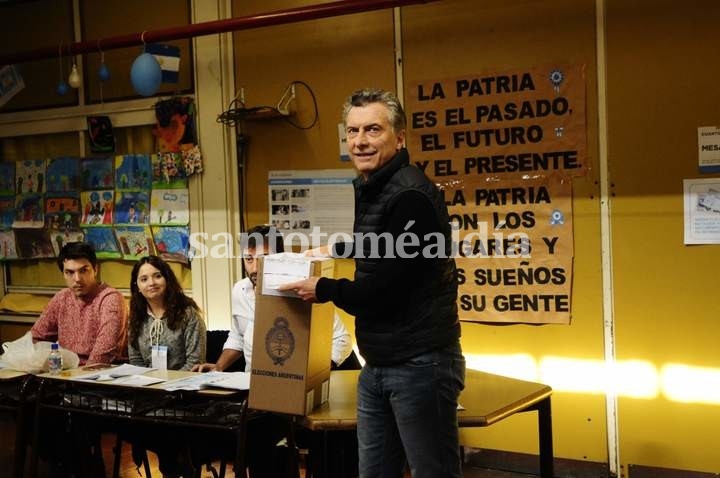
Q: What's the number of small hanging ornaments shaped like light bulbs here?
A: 3